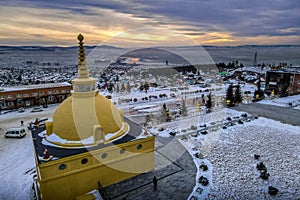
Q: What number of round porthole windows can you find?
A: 5